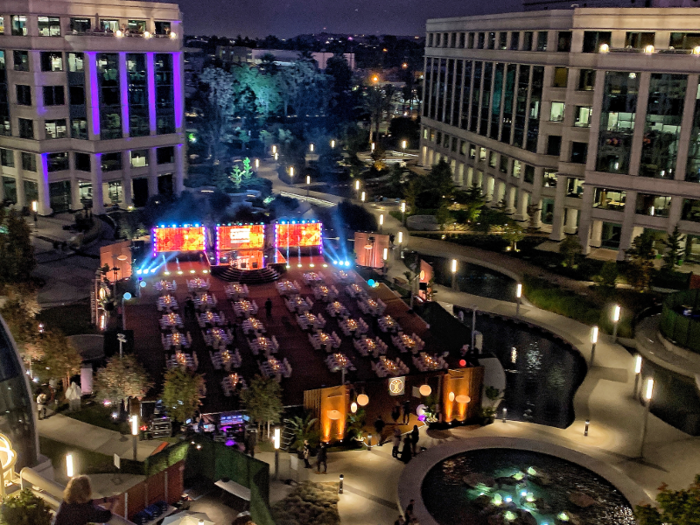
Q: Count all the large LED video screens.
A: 3